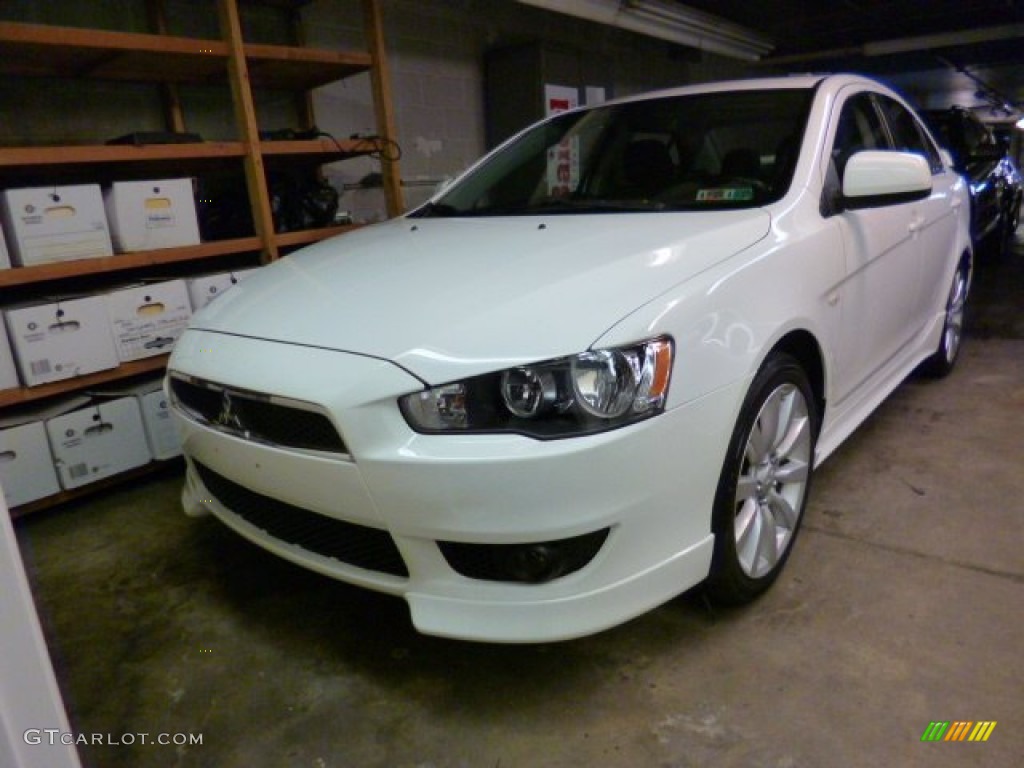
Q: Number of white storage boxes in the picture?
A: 10